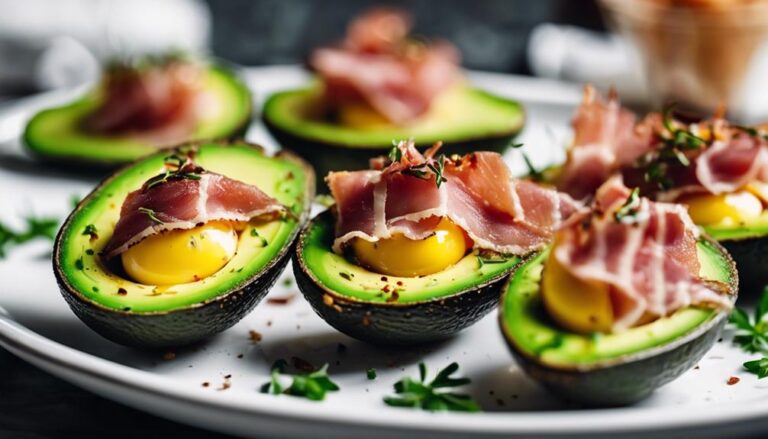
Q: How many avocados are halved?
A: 6